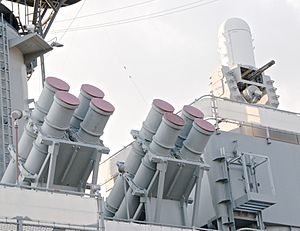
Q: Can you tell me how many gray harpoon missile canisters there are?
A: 8